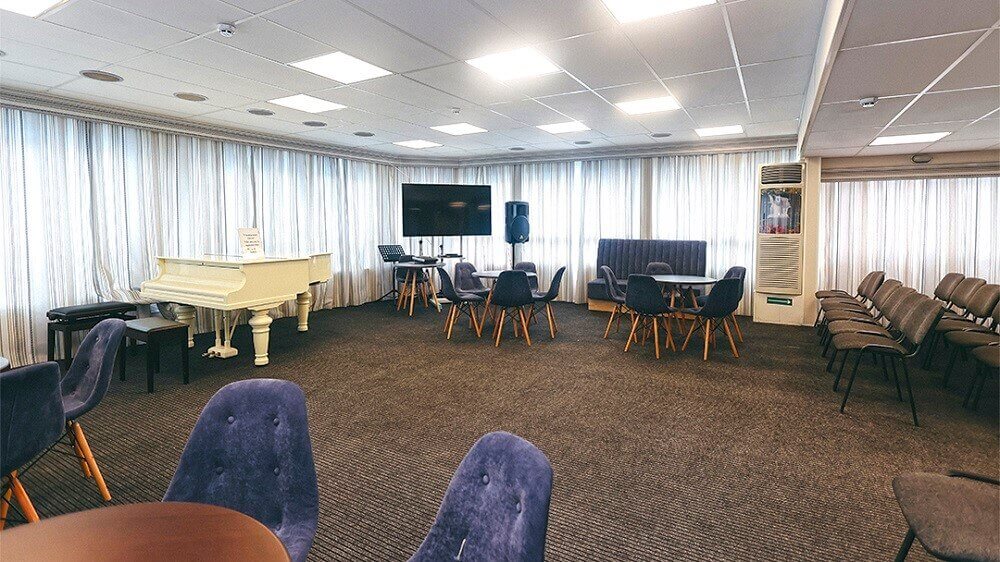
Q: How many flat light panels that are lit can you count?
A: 11